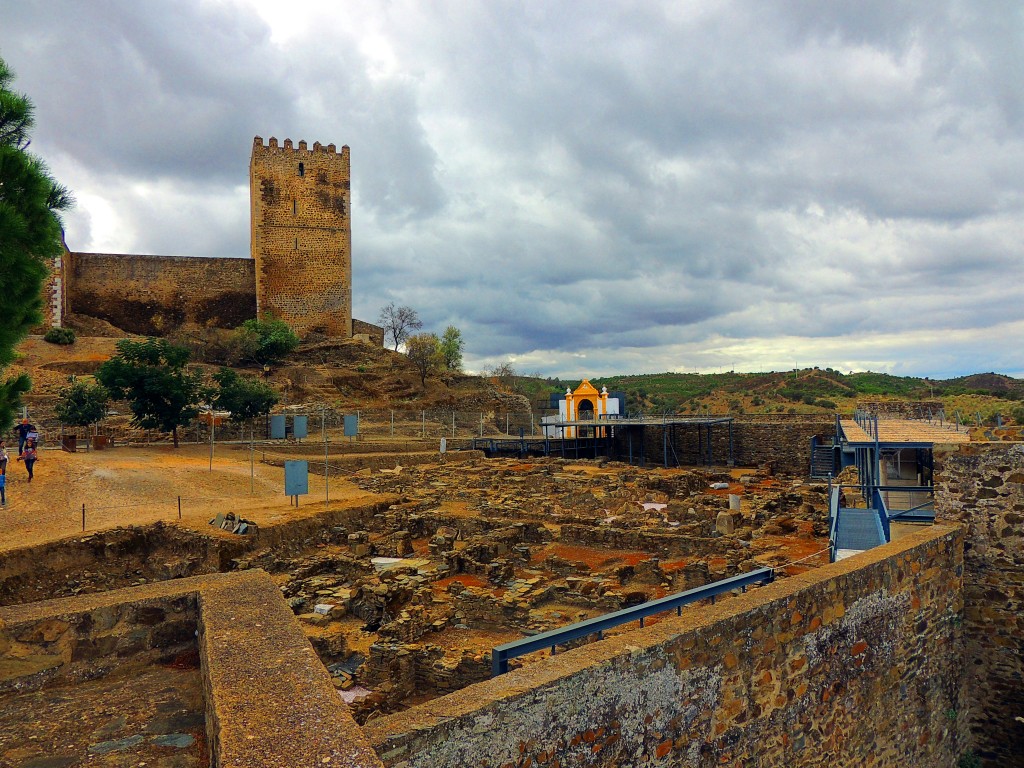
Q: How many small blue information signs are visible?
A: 4